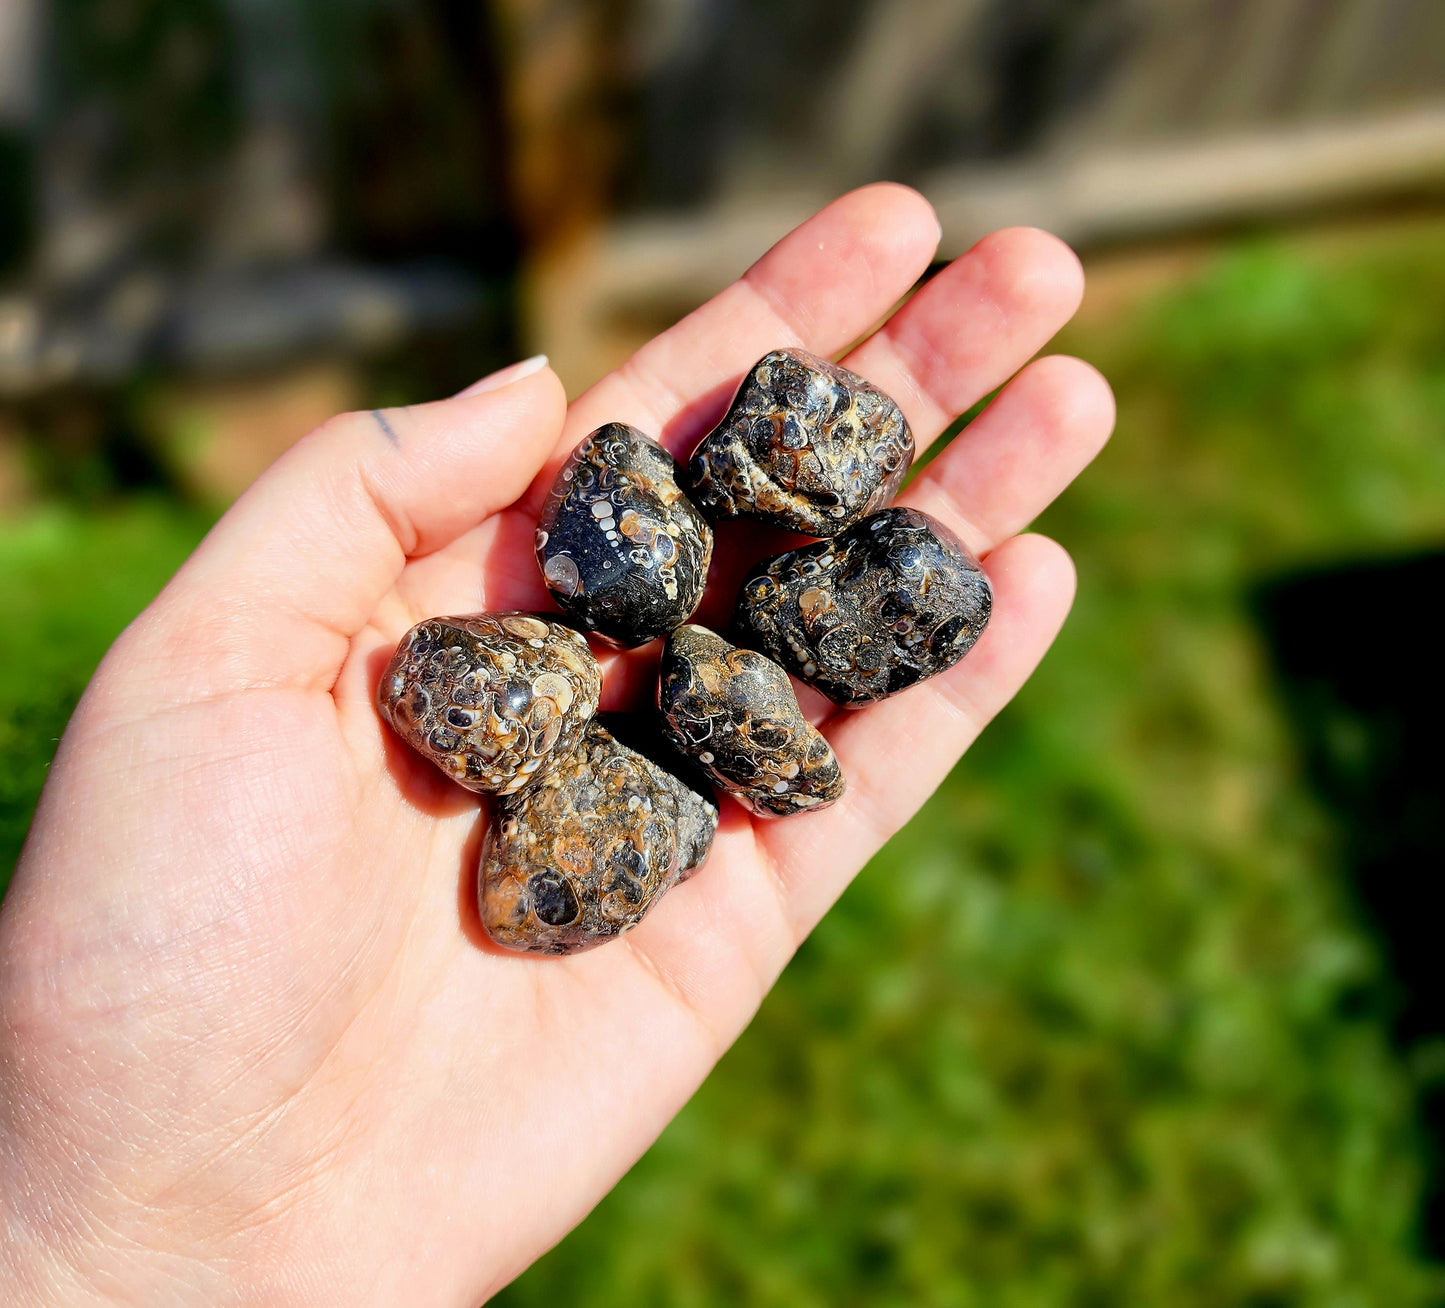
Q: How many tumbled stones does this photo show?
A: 6